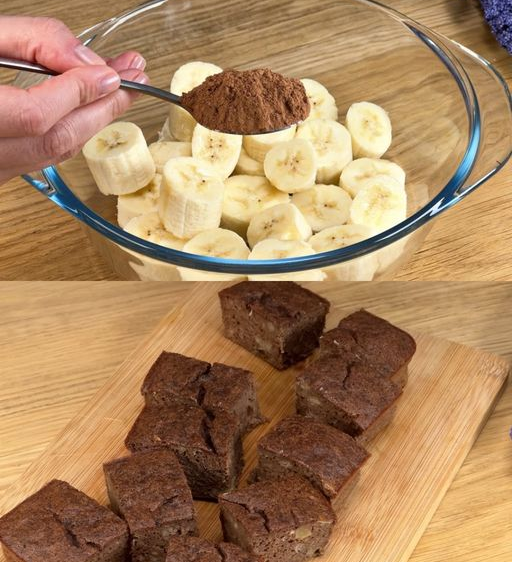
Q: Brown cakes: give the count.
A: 10